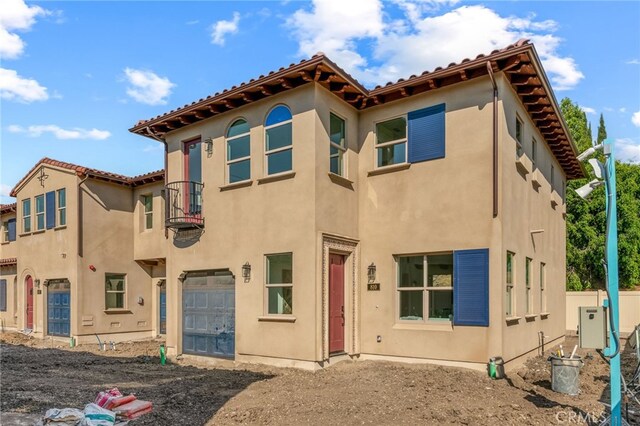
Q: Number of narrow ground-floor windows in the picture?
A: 3